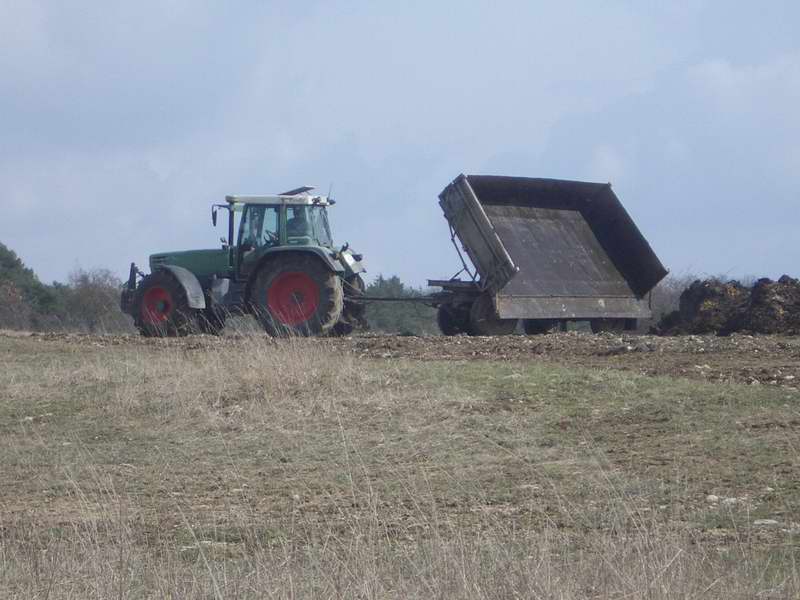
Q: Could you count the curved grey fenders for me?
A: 2